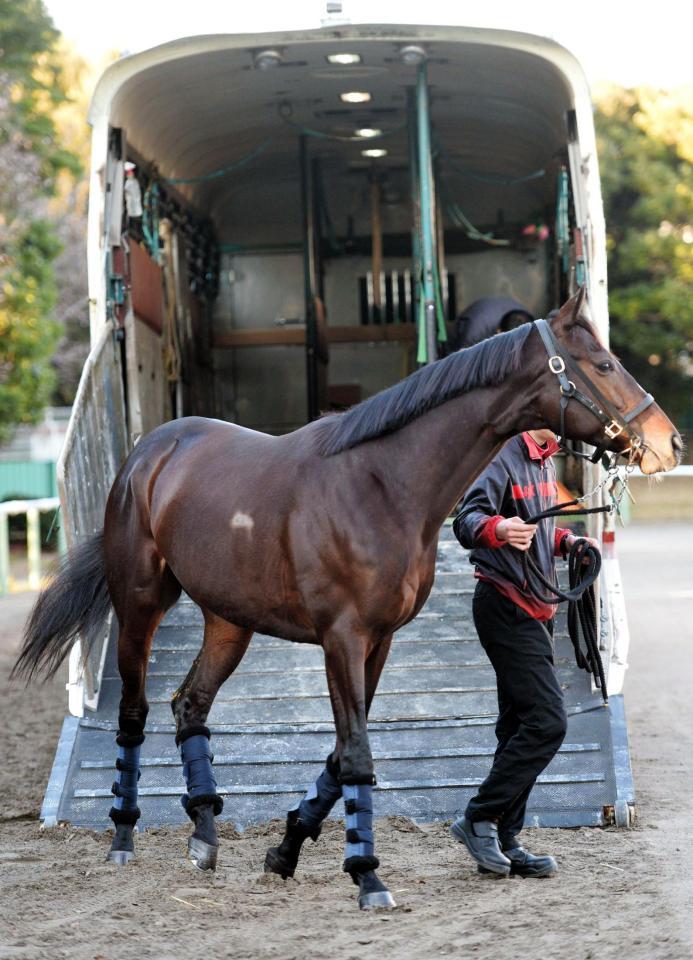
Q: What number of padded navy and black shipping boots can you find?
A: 4